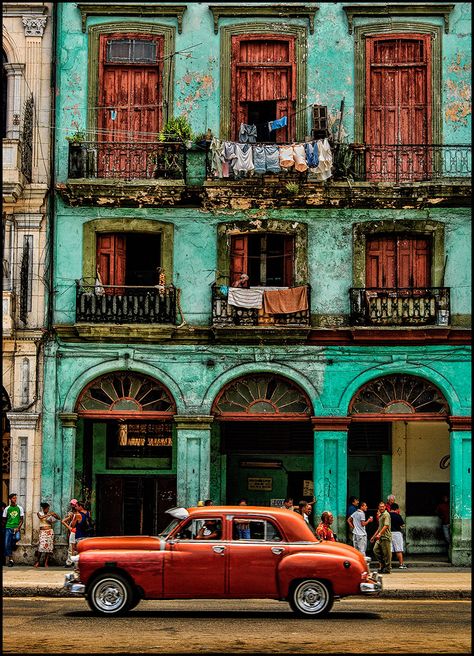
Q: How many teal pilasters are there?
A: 4